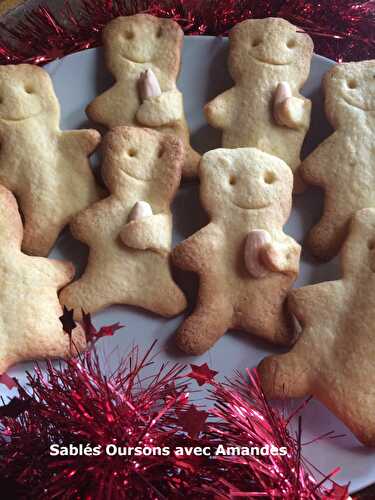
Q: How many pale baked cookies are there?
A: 8